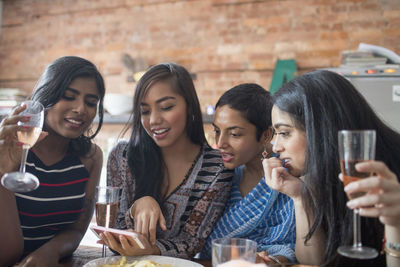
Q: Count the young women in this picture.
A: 4